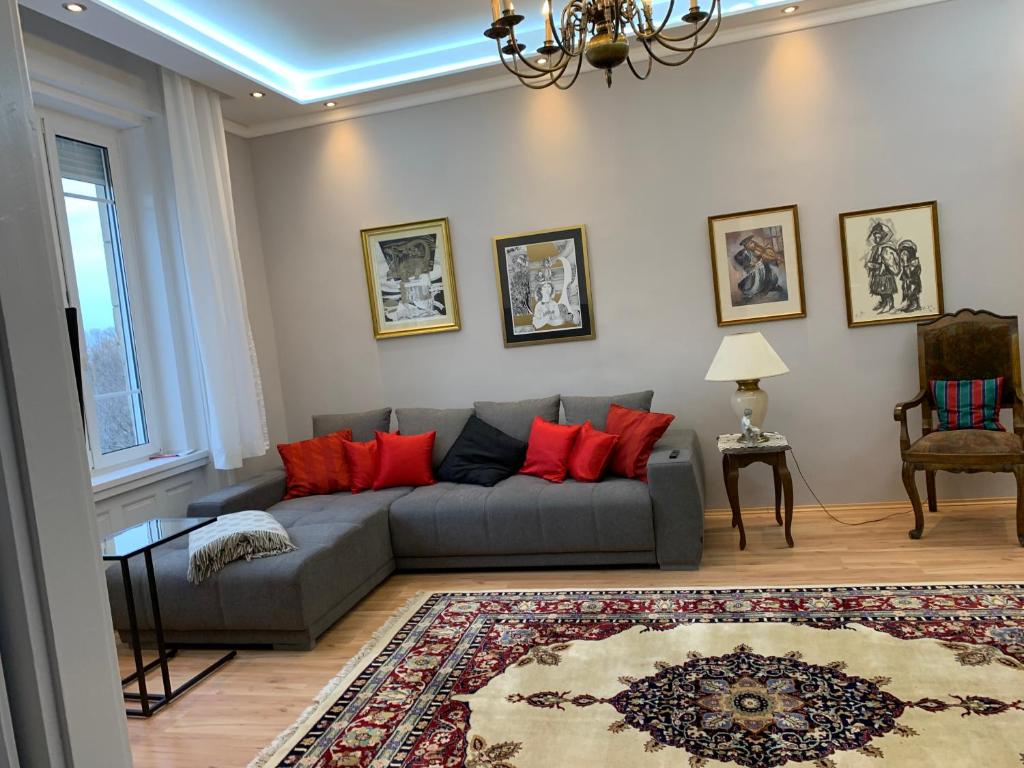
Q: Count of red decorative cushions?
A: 6